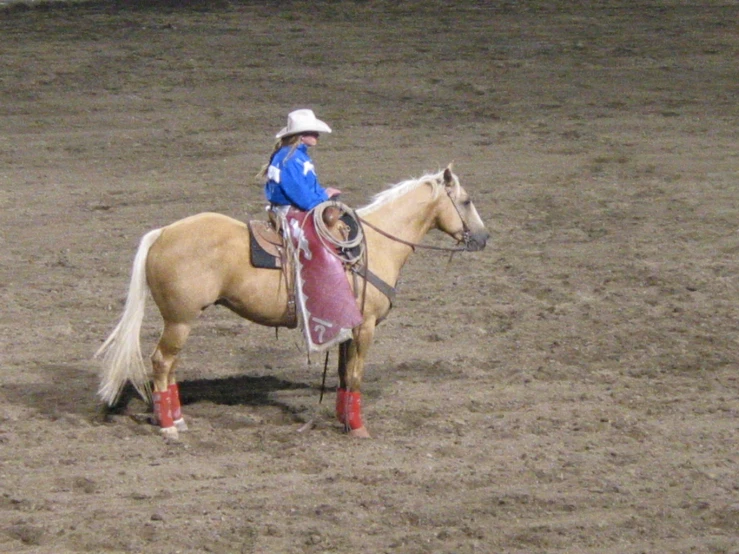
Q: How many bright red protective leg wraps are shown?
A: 4